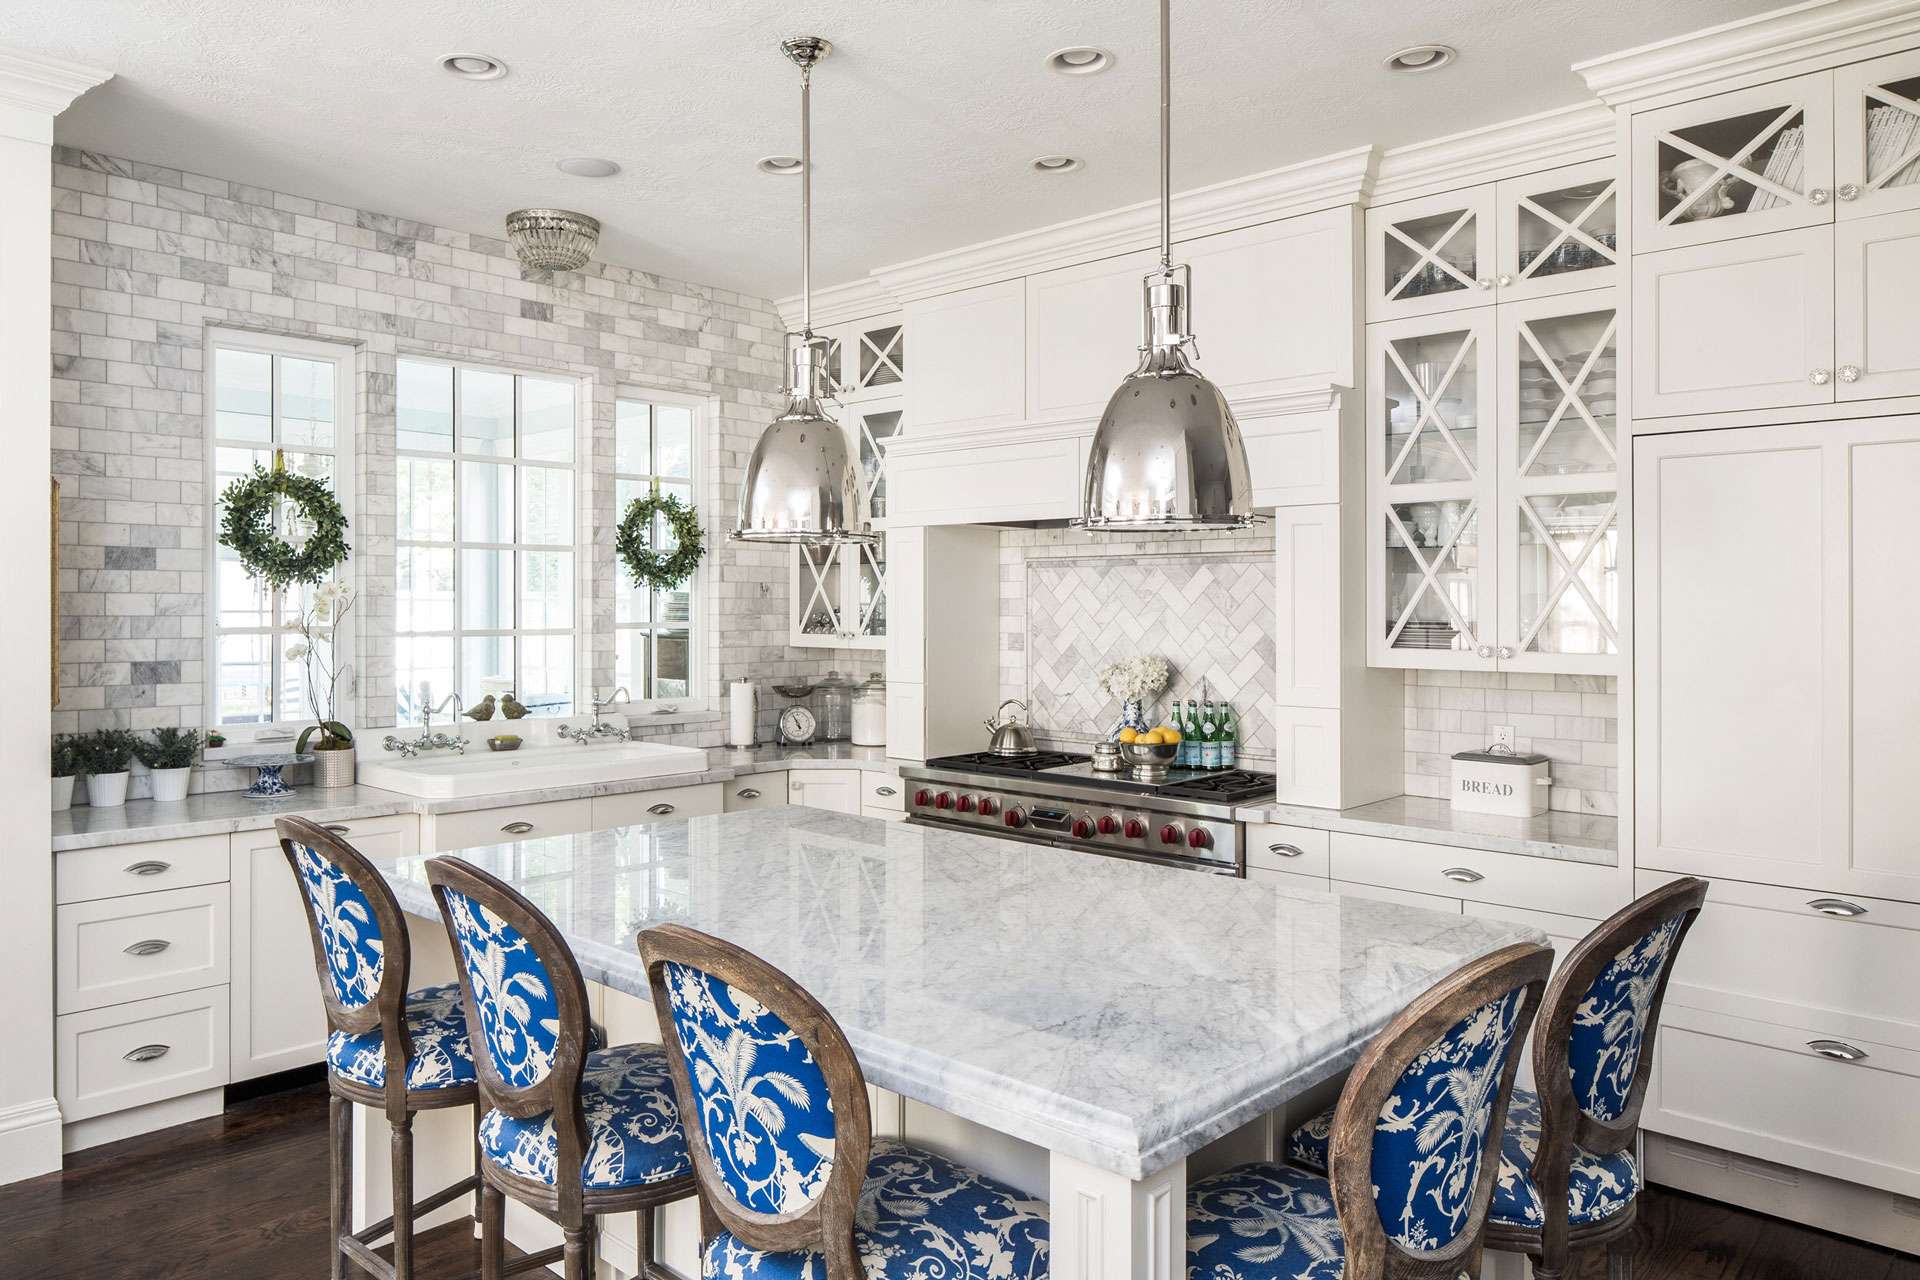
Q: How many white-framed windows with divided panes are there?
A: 3